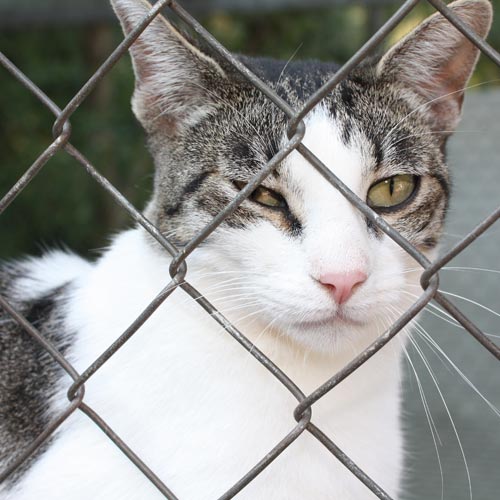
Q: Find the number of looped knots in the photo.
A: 6